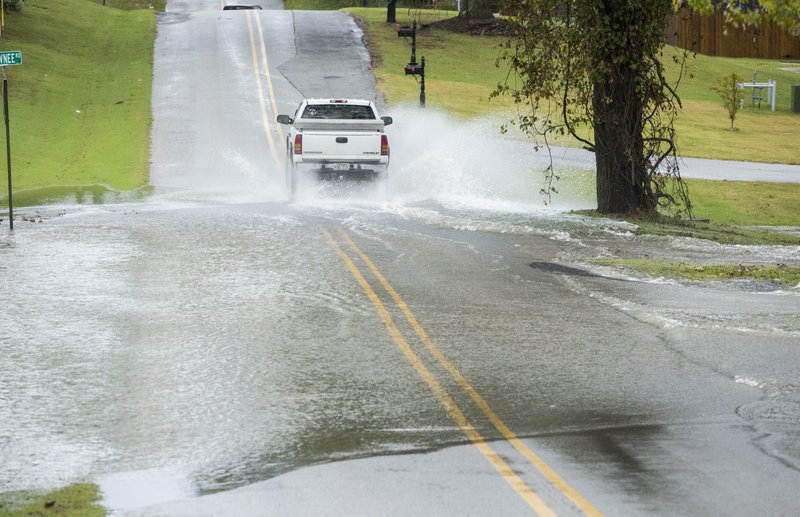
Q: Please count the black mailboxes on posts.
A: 2